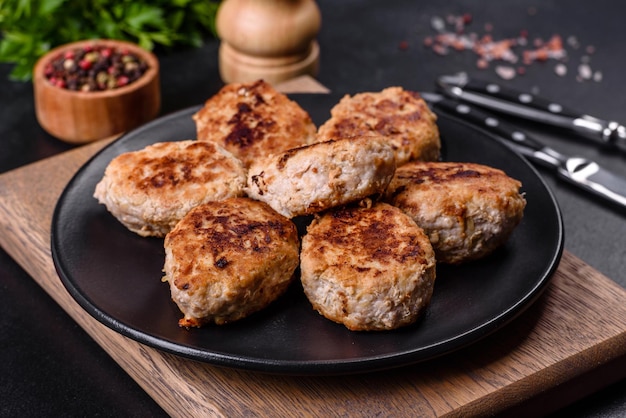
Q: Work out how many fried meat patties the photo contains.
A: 7